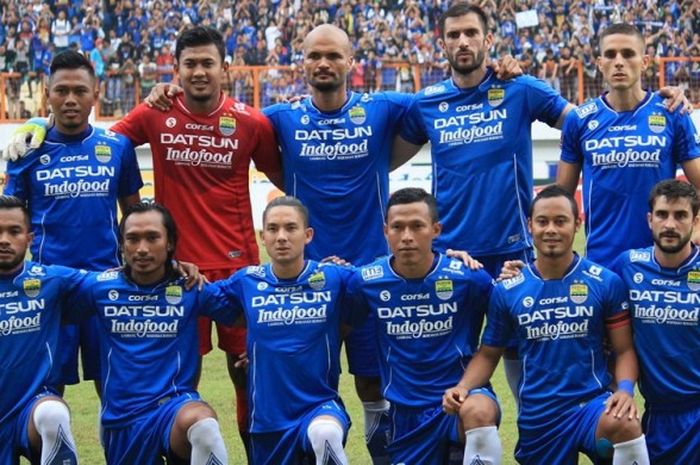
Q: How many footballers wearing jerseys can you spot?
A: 11